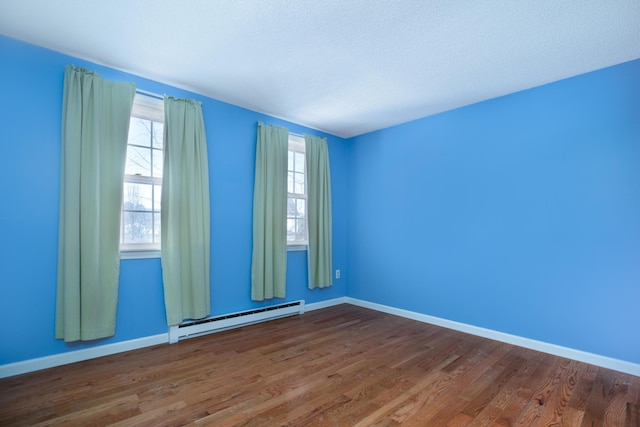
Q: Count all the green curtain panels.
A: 4